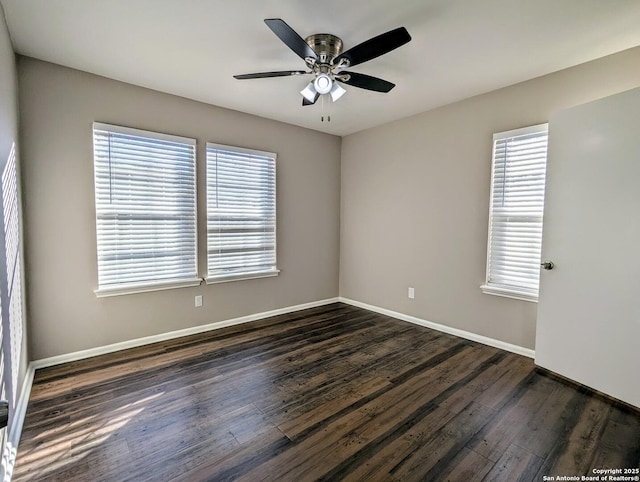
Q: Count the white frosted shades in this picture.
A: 3